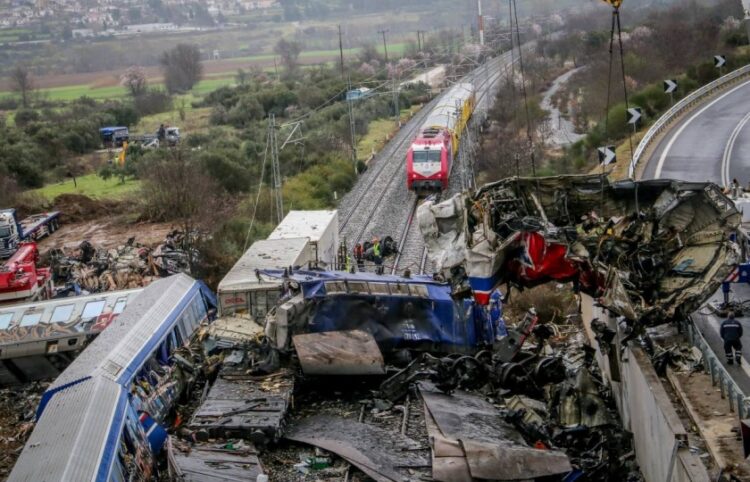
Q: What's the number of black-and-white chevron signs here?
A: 4